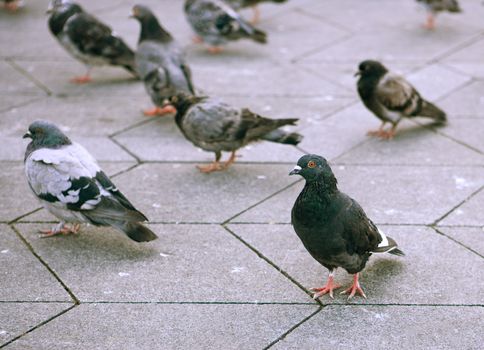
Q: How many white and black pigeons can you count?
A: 1